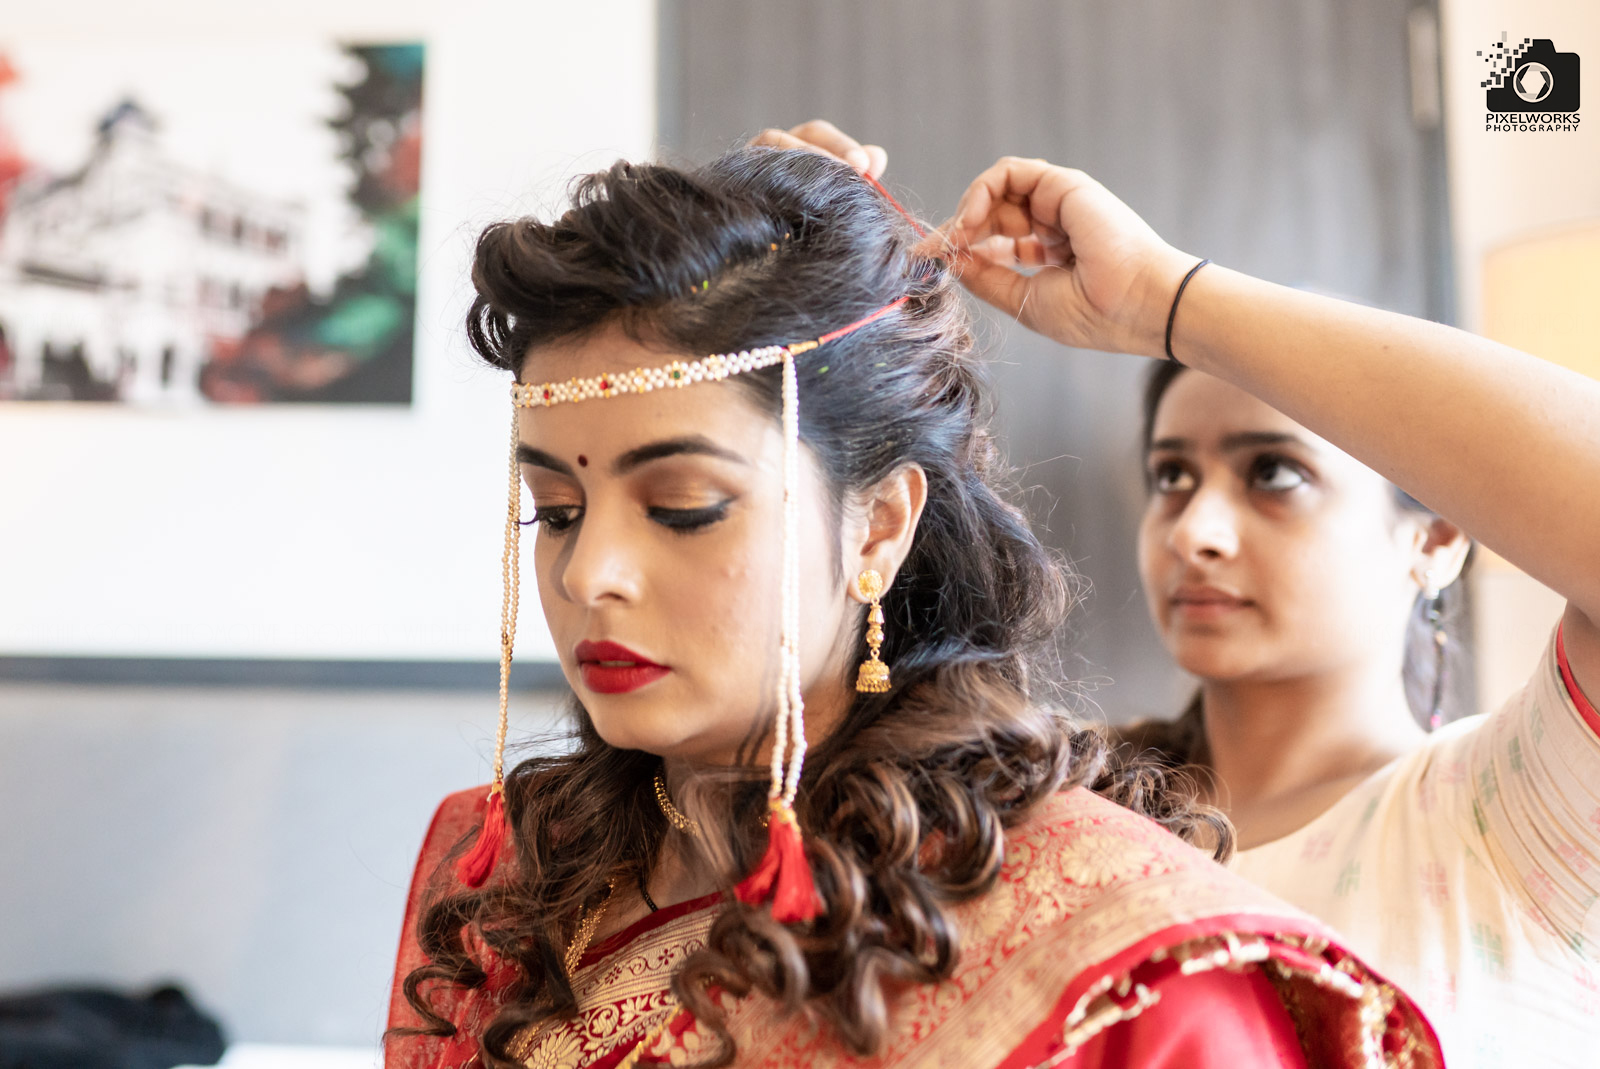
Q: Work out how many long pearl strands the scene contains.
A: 4